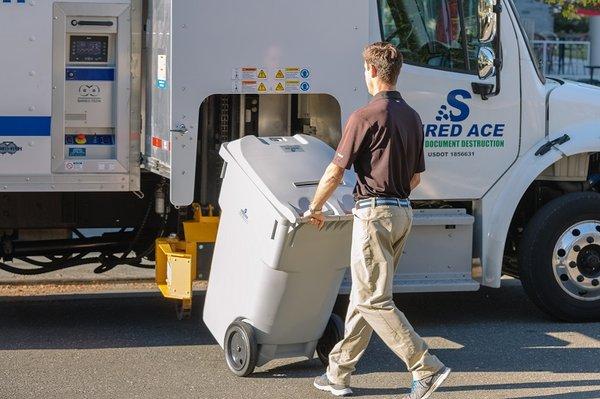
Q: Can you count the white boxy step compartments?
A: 1